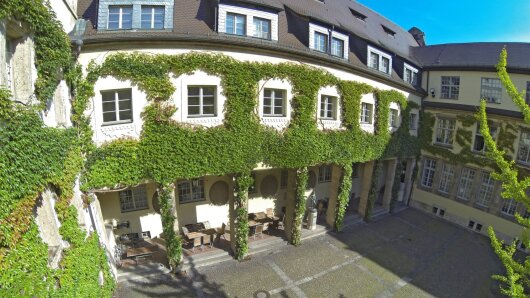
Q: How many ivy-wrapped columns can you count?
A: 6